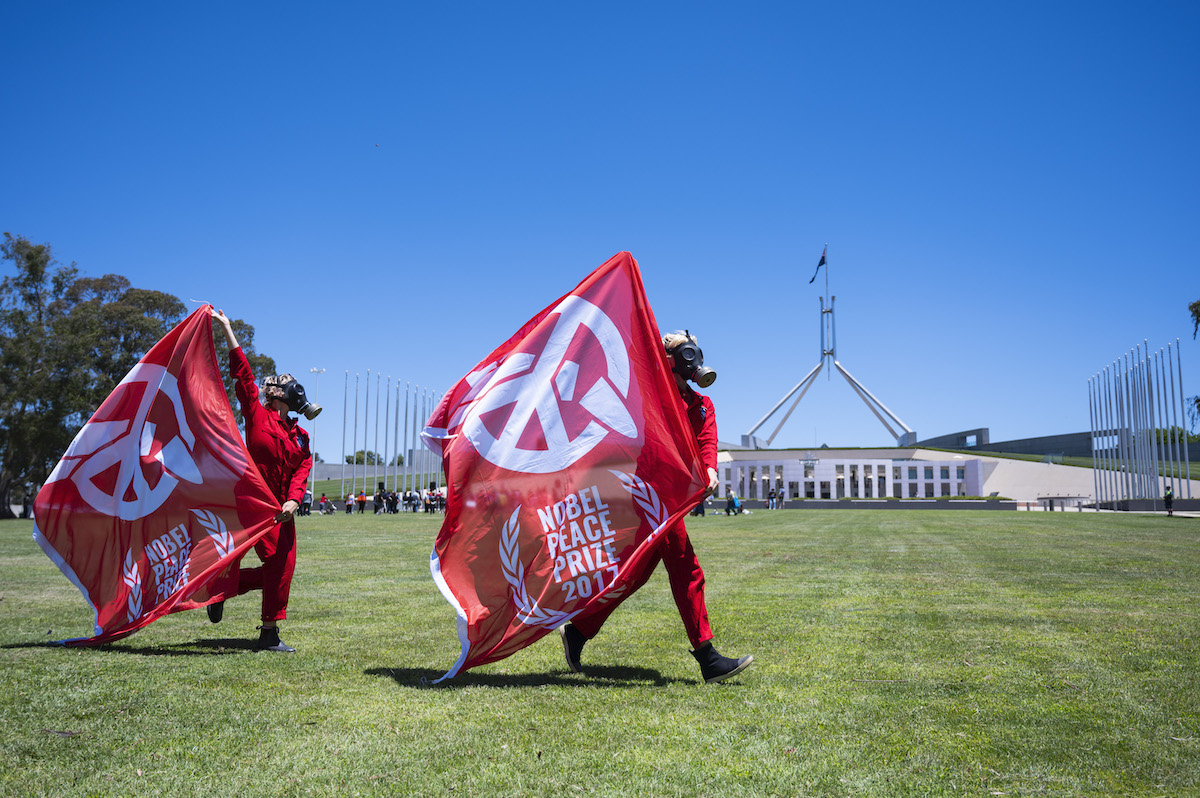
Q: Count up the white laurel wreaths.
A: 2